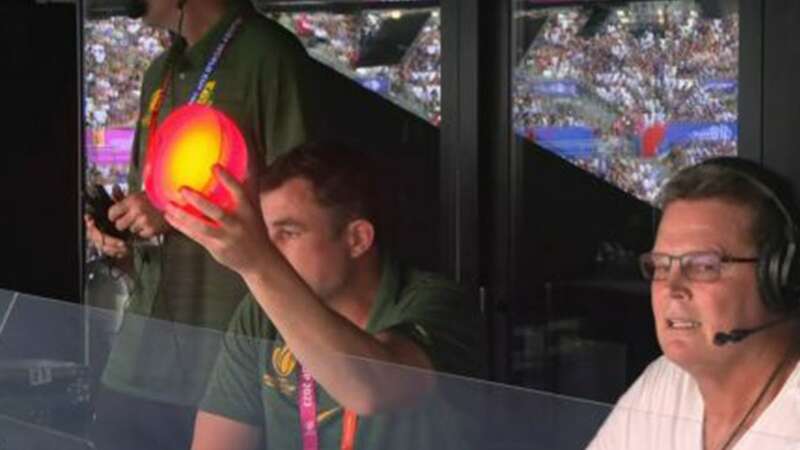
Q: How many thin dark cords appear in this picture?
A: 2